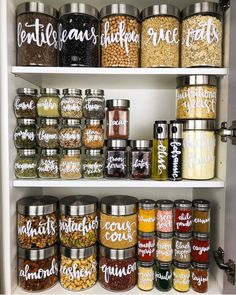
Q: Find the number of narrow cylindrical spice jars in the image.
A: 12